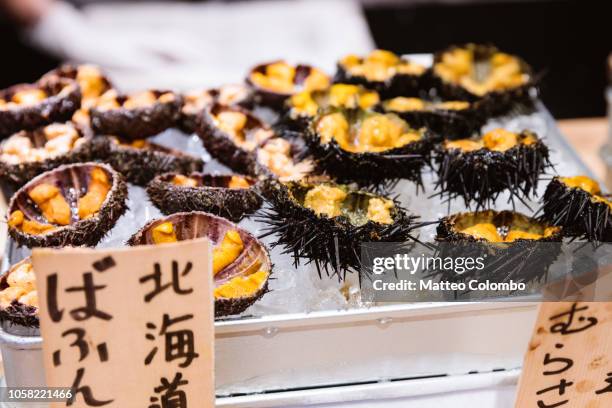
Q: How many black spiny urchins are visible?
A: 9